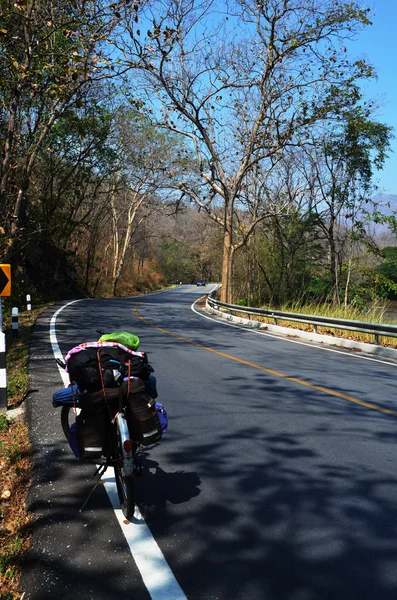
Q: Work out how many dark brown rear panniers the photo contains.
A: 2